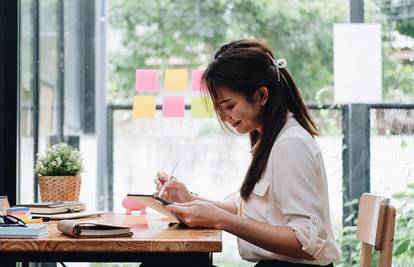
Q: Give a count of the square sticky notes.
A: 6